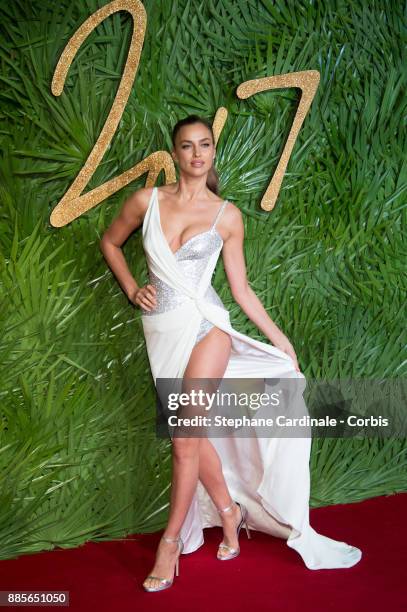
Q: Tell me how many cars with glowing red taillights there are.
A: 0